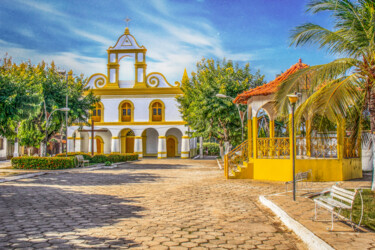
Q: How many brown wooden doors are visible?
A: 3